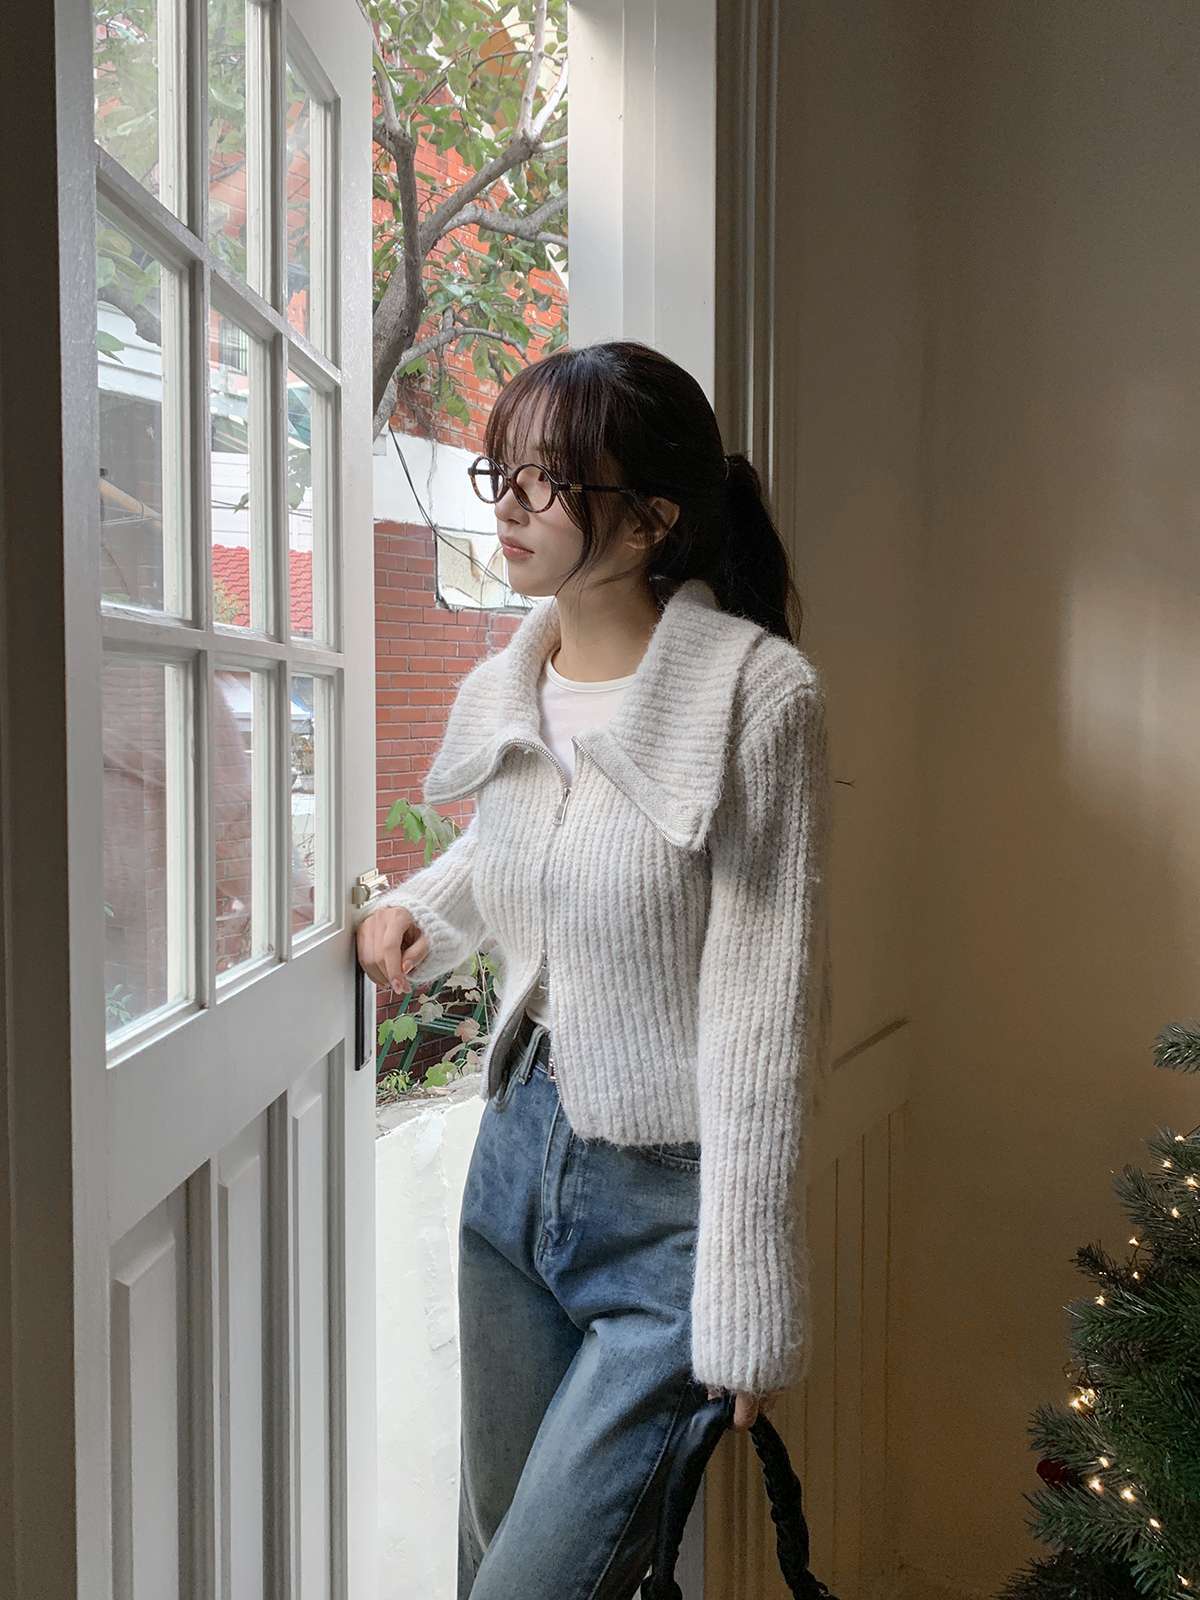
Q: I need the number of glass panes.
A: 9